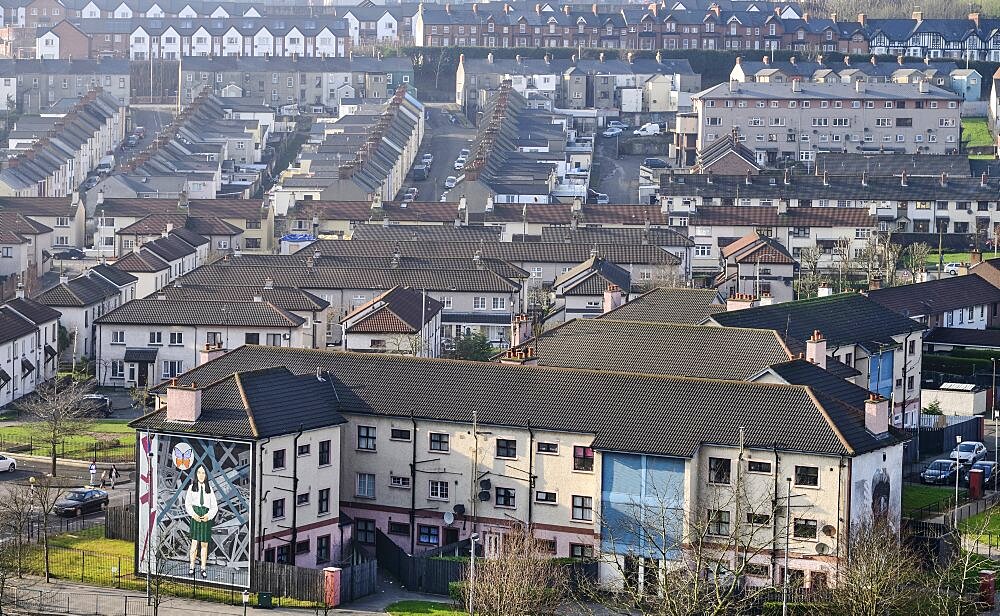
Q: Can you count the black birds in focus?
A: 0